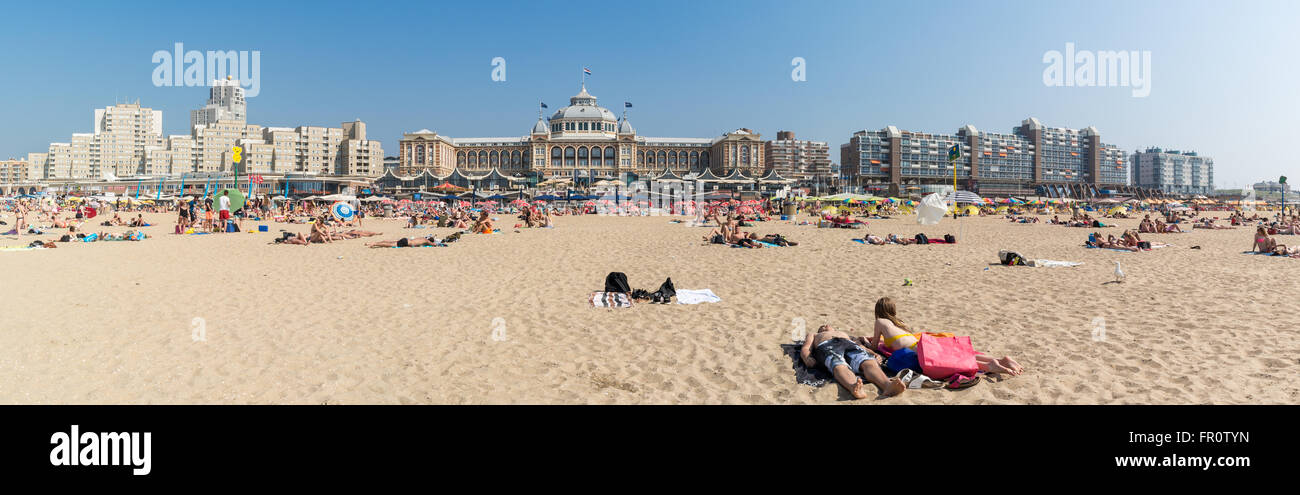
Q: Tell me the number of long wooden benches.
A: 0